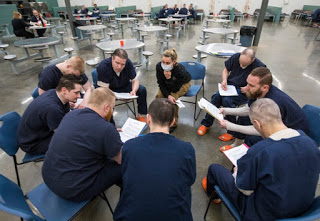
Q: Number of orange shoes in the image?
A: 6